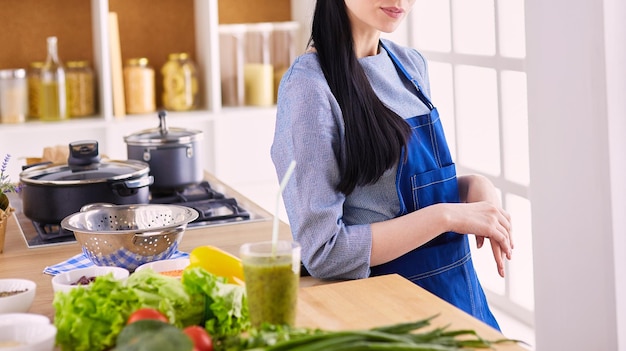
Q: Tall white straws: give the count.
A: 1